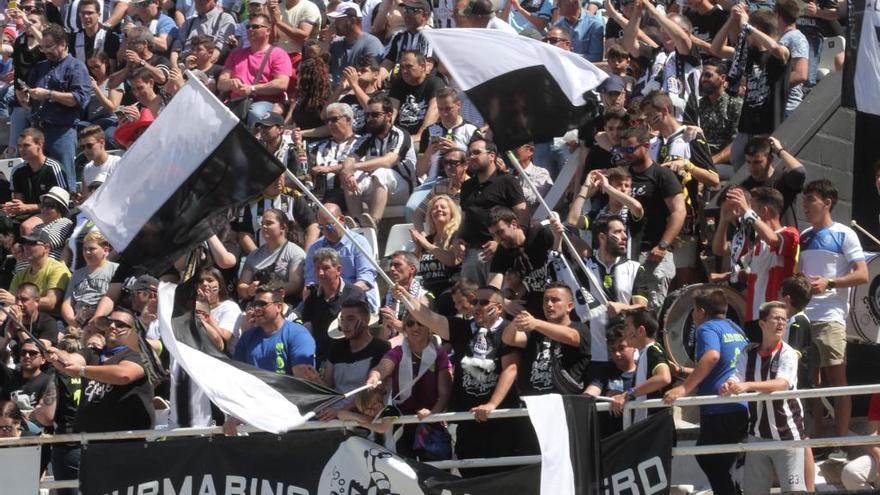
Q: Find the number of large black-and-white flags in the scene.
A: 3